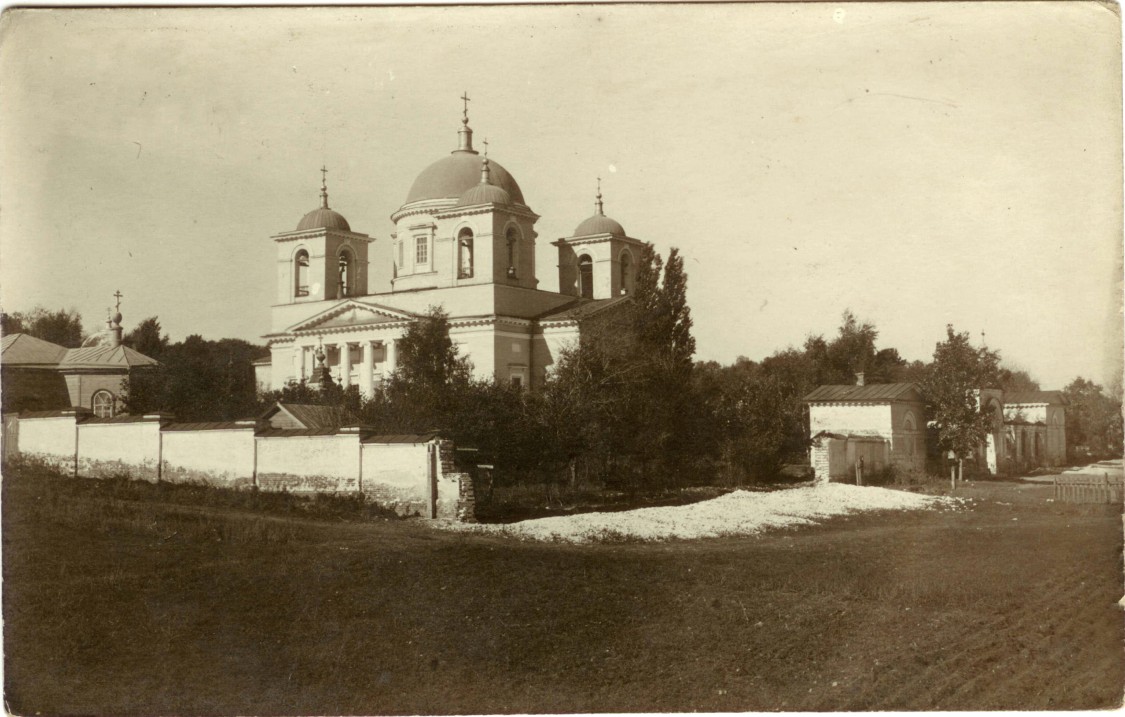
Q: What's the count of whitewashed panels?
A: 5